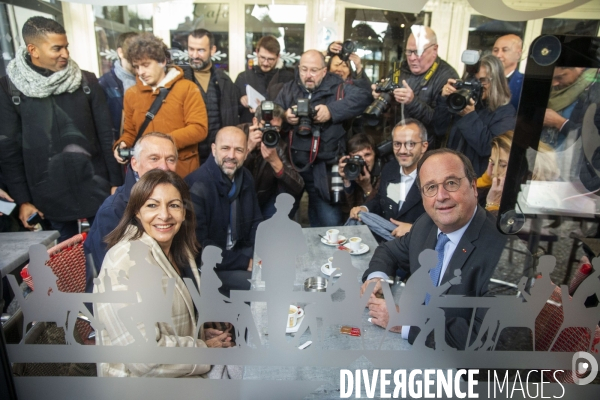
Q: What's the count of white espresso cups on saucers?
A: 4